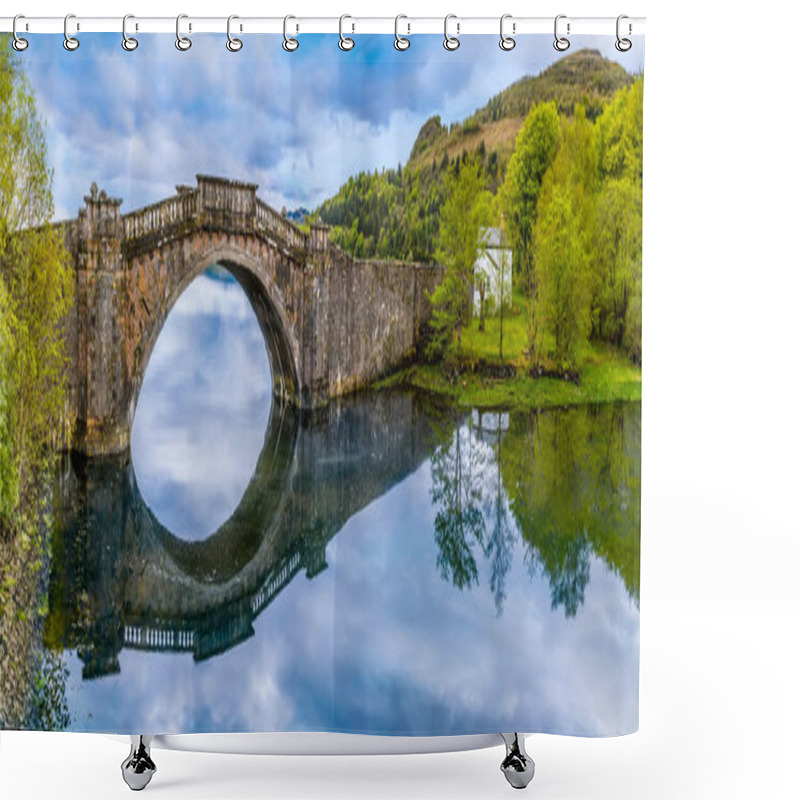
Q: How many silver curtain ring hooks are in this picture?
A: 12